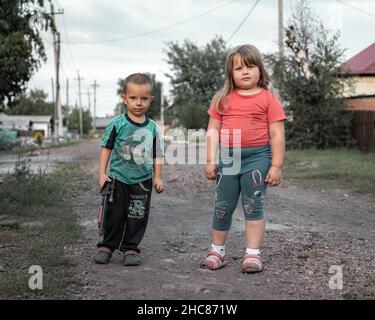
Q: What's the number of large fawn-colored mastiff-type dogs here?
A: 0